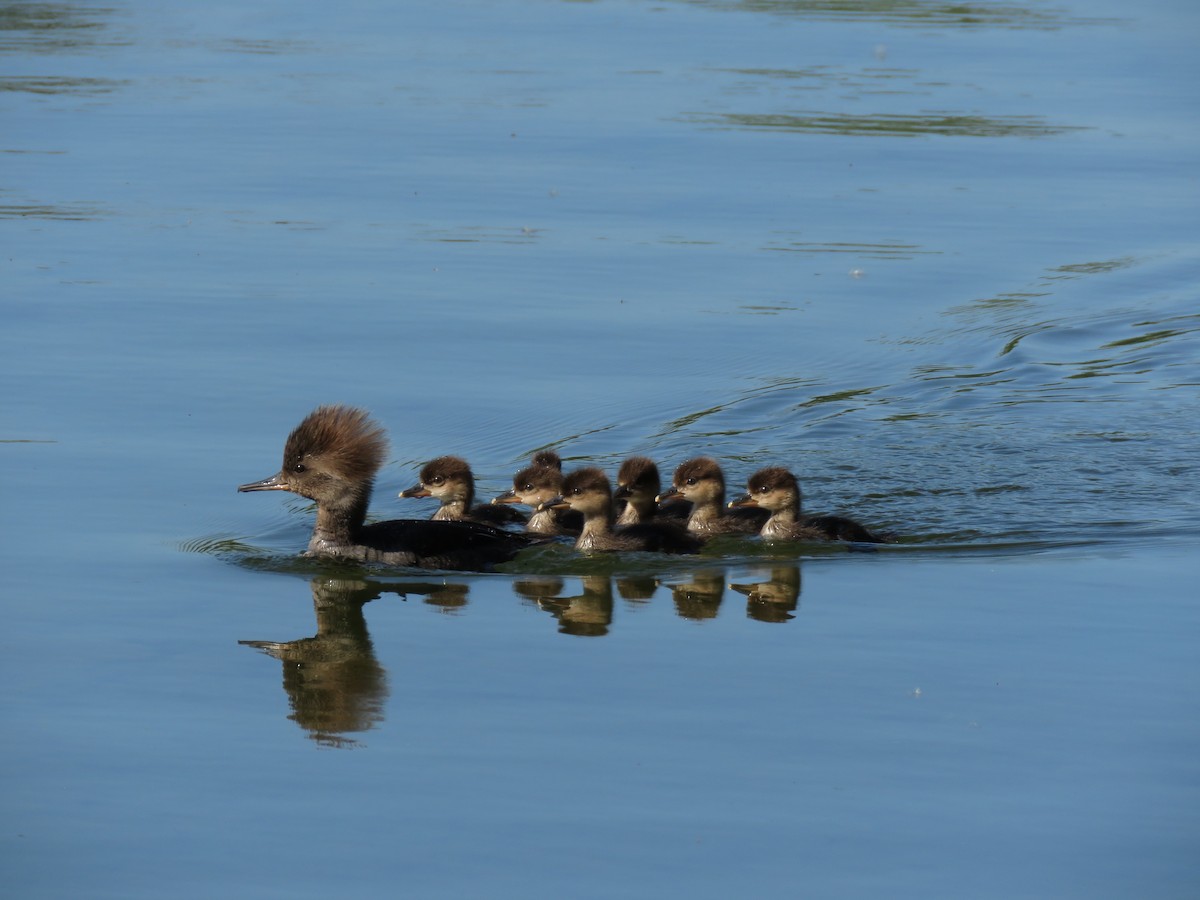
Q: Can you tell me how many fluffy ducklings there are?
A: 7